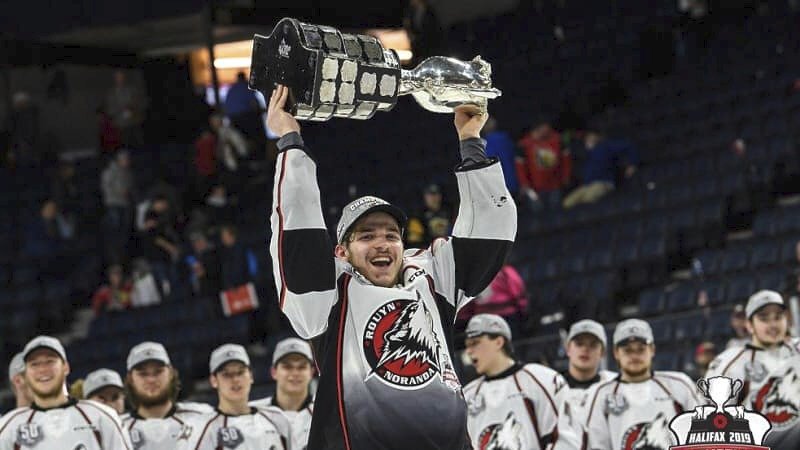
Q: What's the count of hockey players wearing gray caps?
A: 11